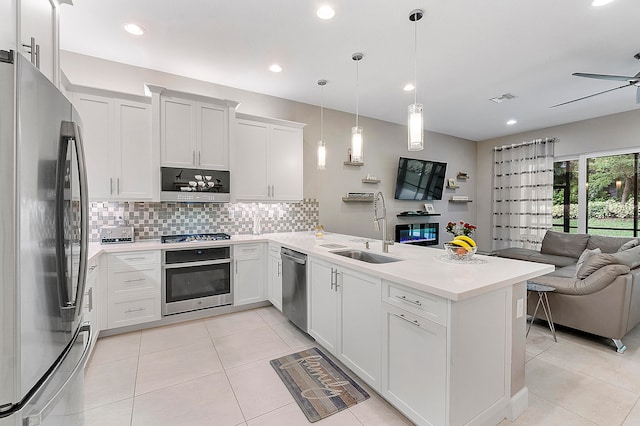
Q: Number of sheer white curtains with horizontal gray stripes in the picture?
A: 1